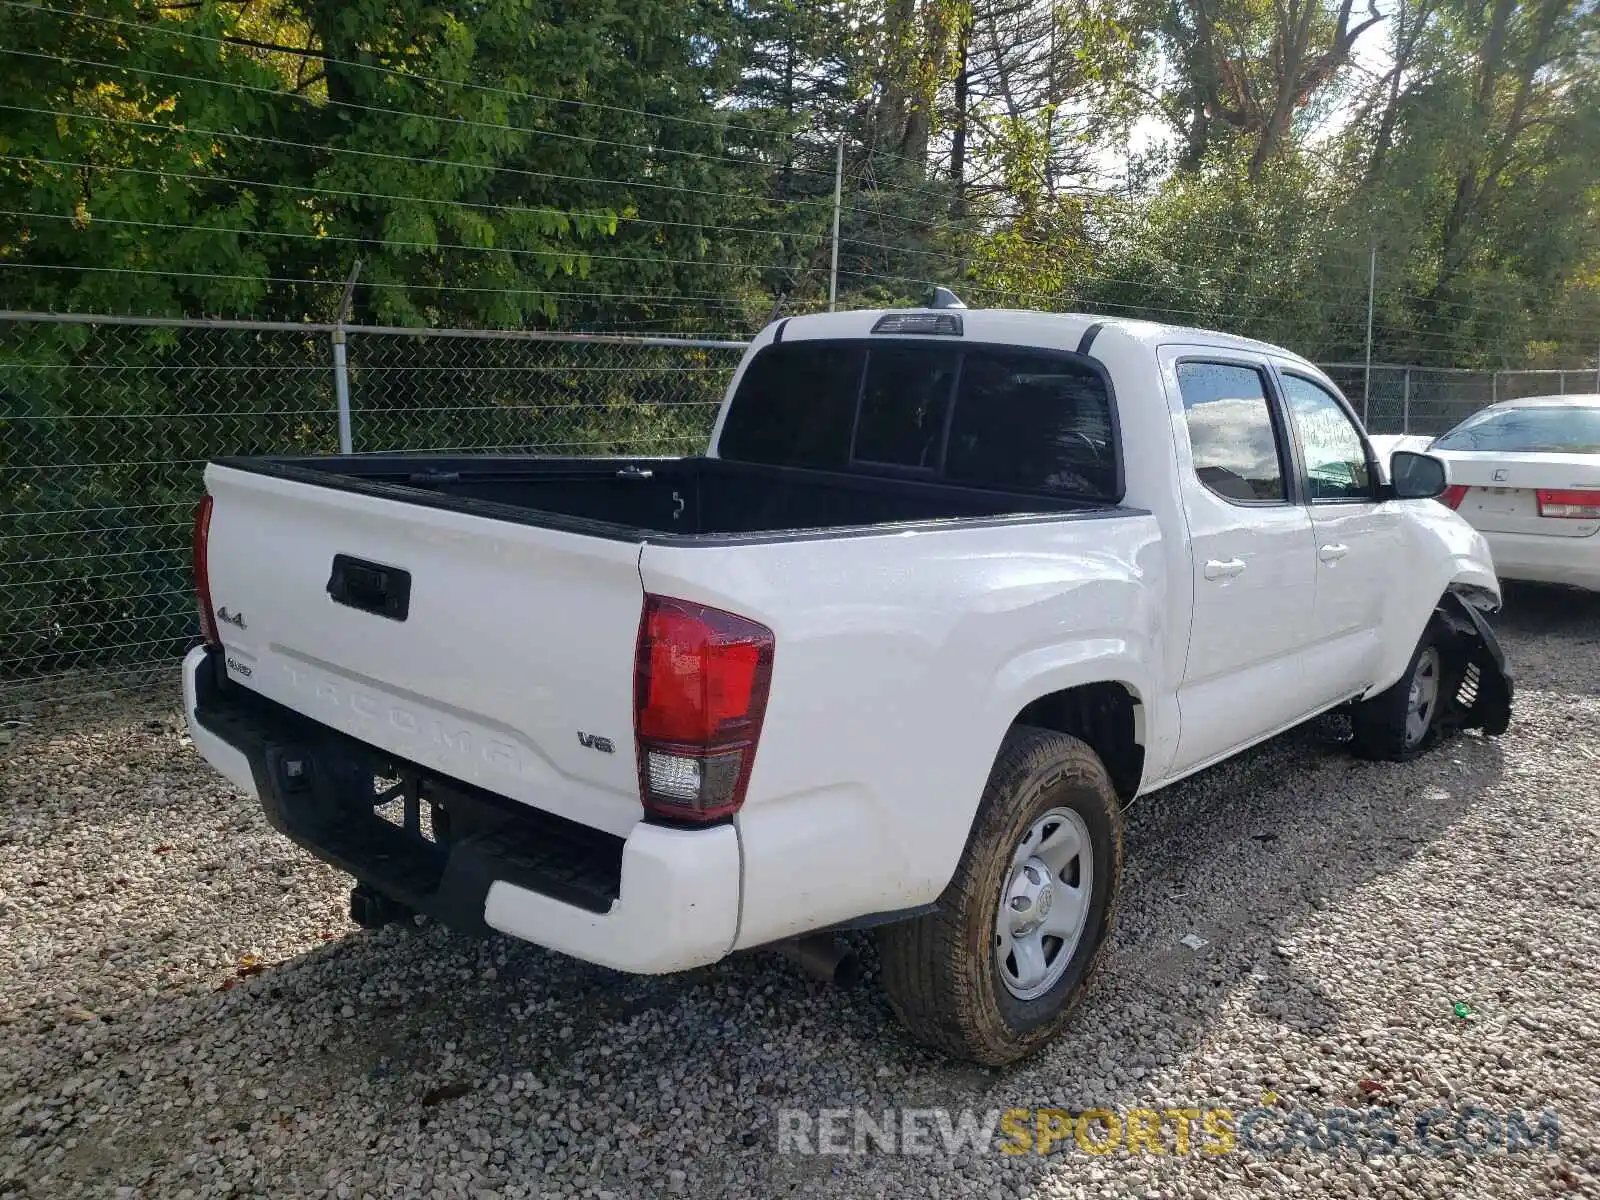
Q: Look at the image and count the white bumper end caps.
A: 2